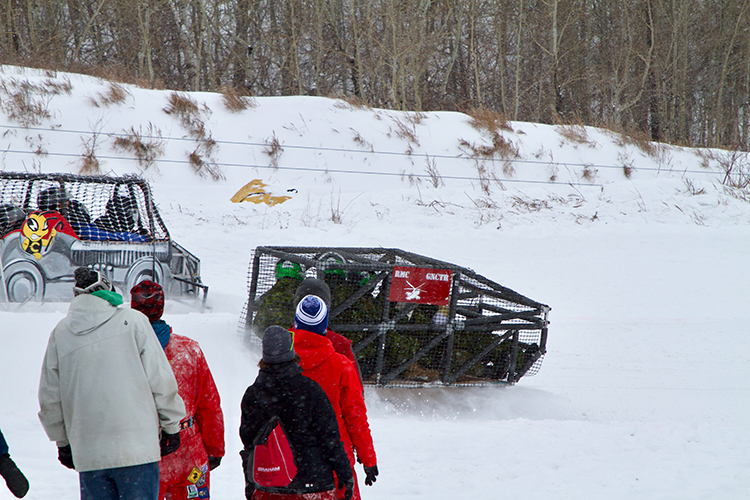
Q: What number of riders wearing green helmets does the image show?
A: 3